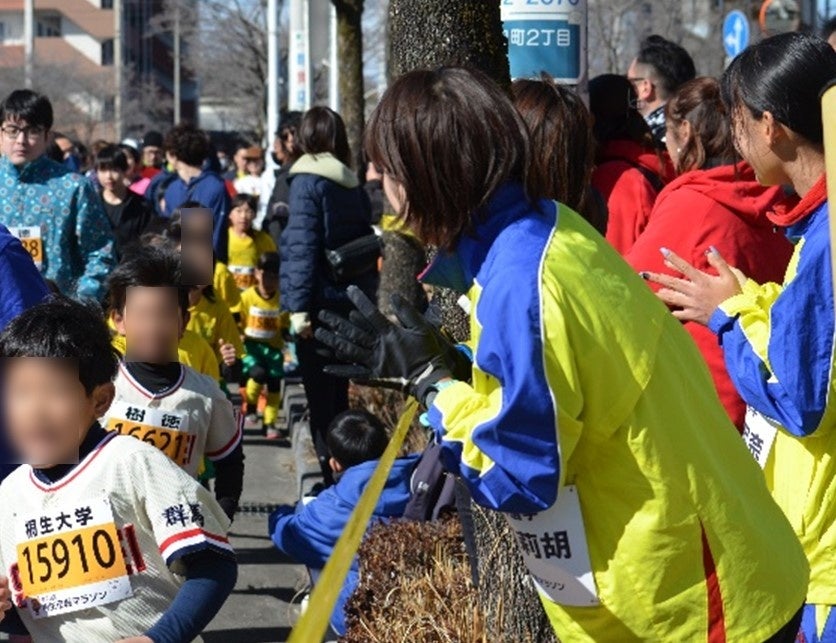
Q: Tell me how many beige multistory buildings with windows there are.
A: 1